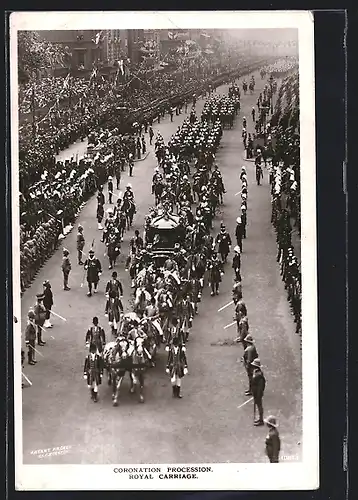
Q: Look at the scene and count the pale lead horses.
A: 2